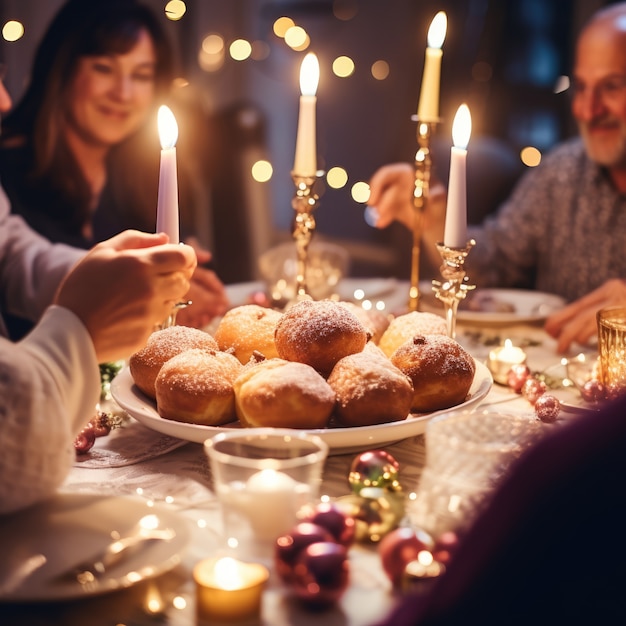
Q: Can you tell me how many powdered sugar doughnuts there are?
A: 9